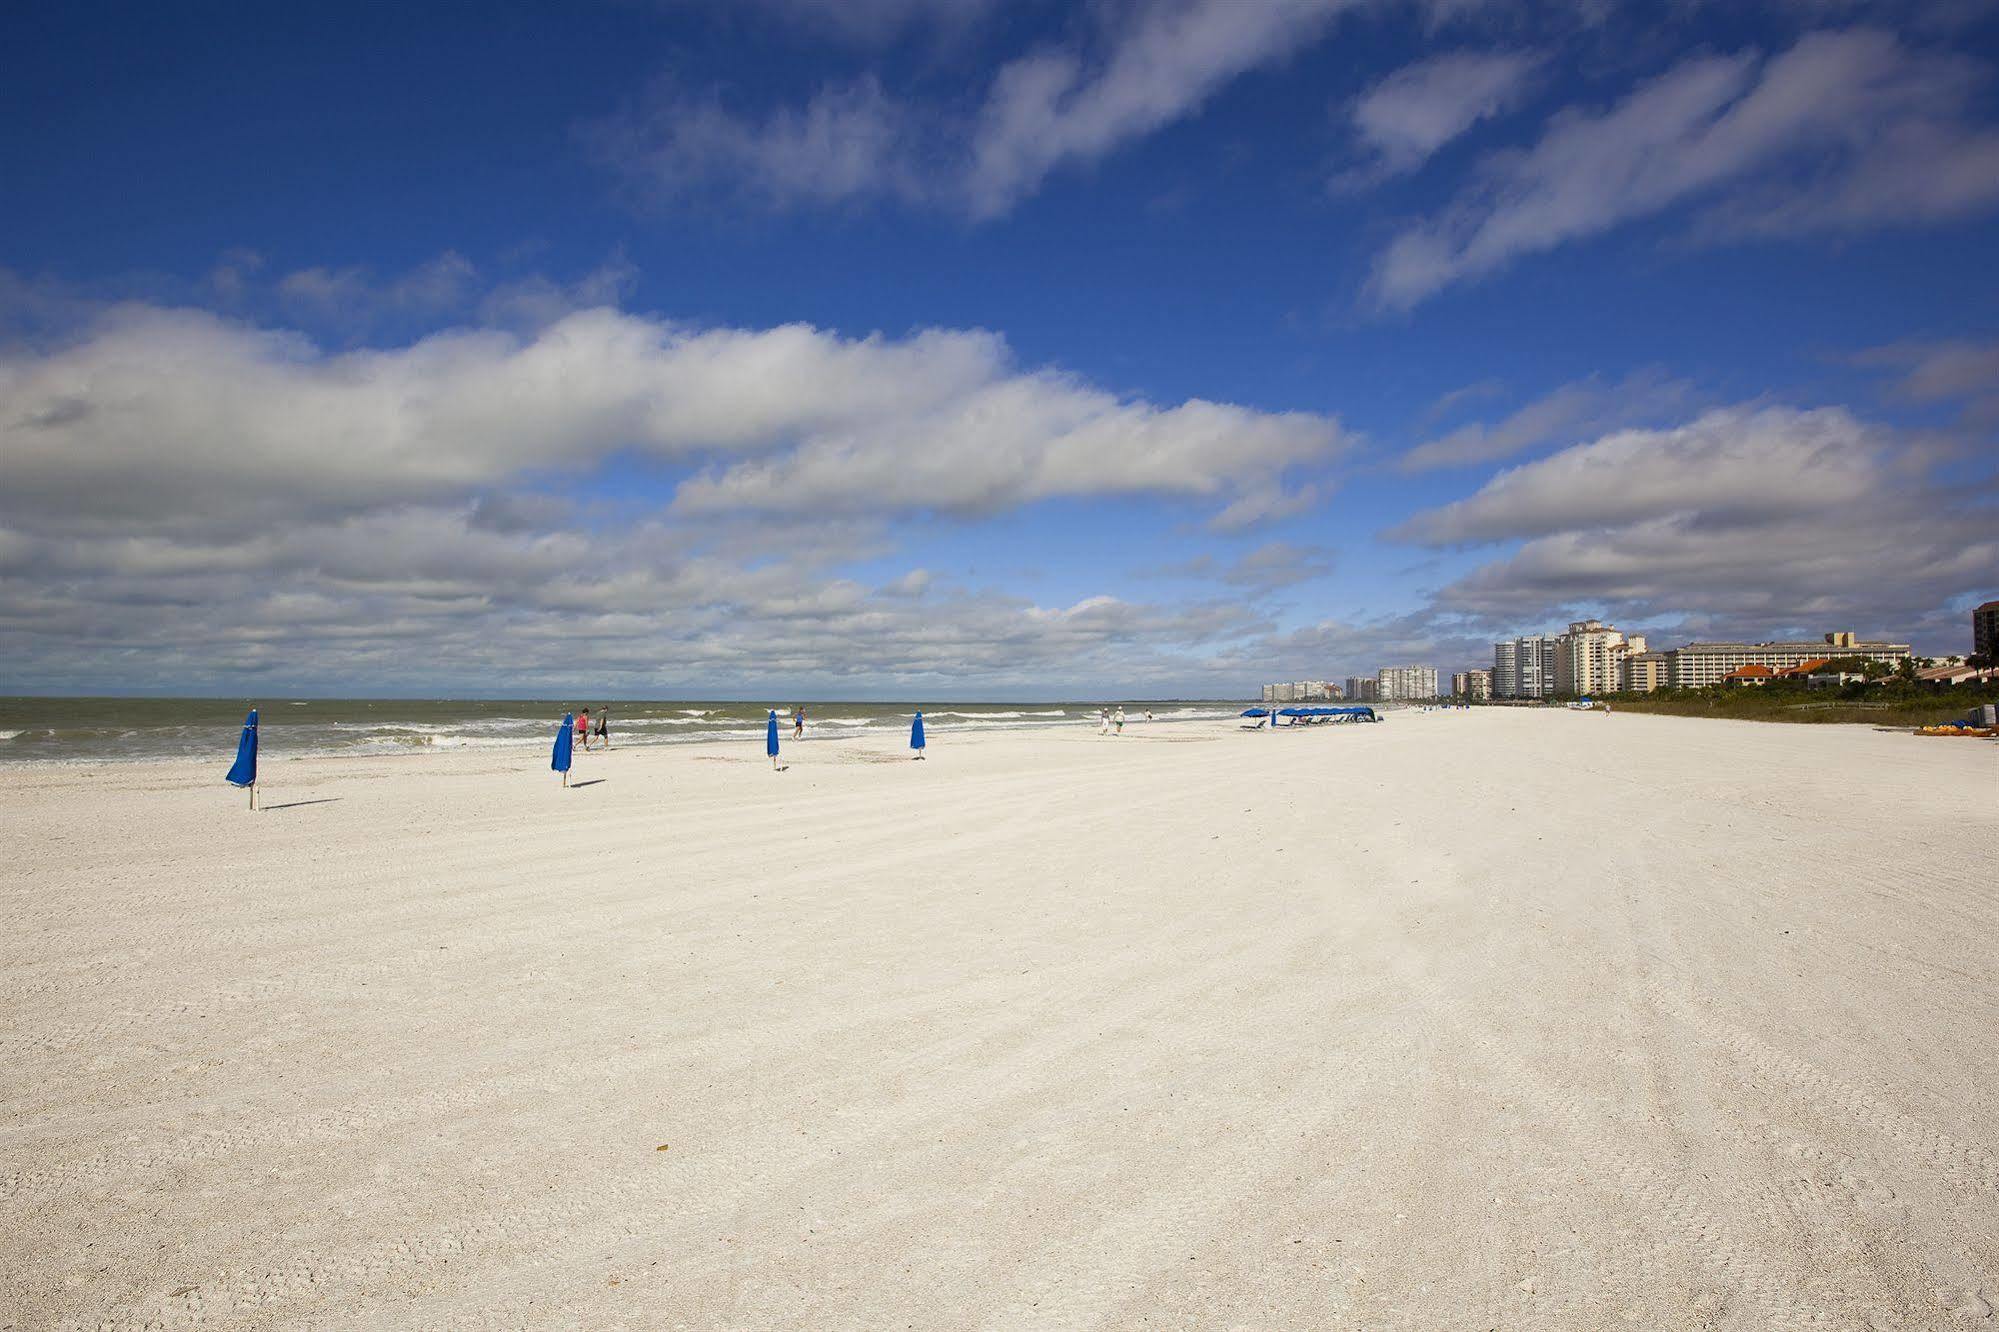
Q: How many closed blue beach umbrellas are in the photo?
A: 5